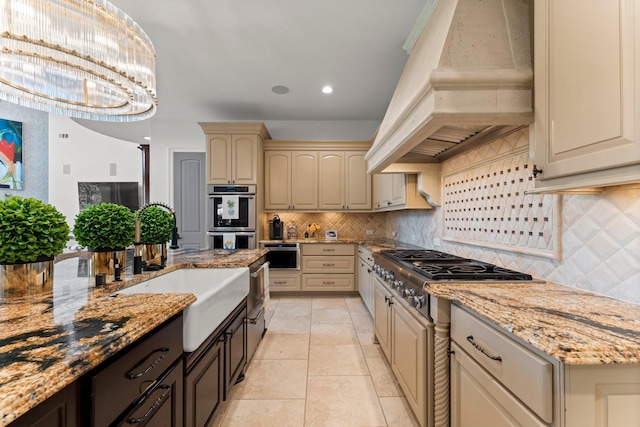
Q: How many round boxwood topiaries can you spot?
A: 3